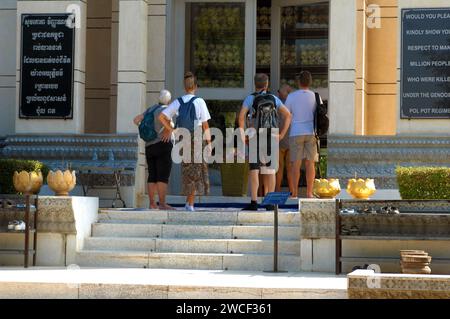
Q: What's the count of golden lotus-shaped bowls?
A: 4